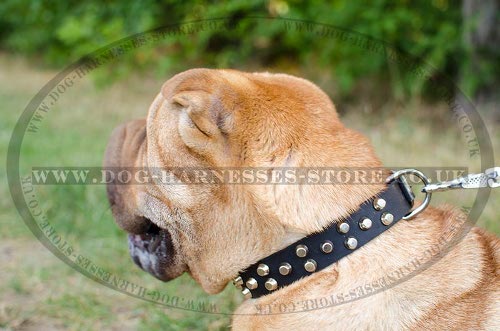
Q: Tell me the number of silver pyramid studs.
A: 14